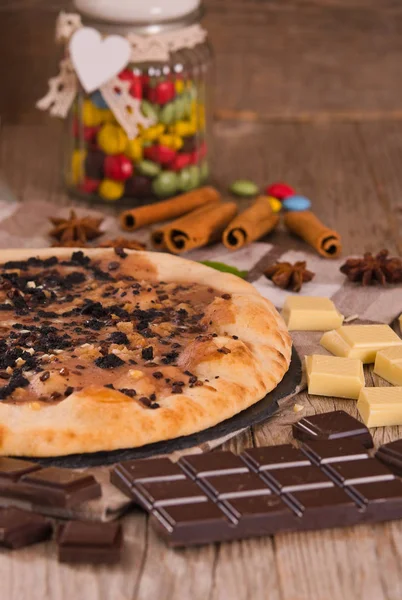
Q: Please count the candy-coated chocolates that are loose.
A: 4